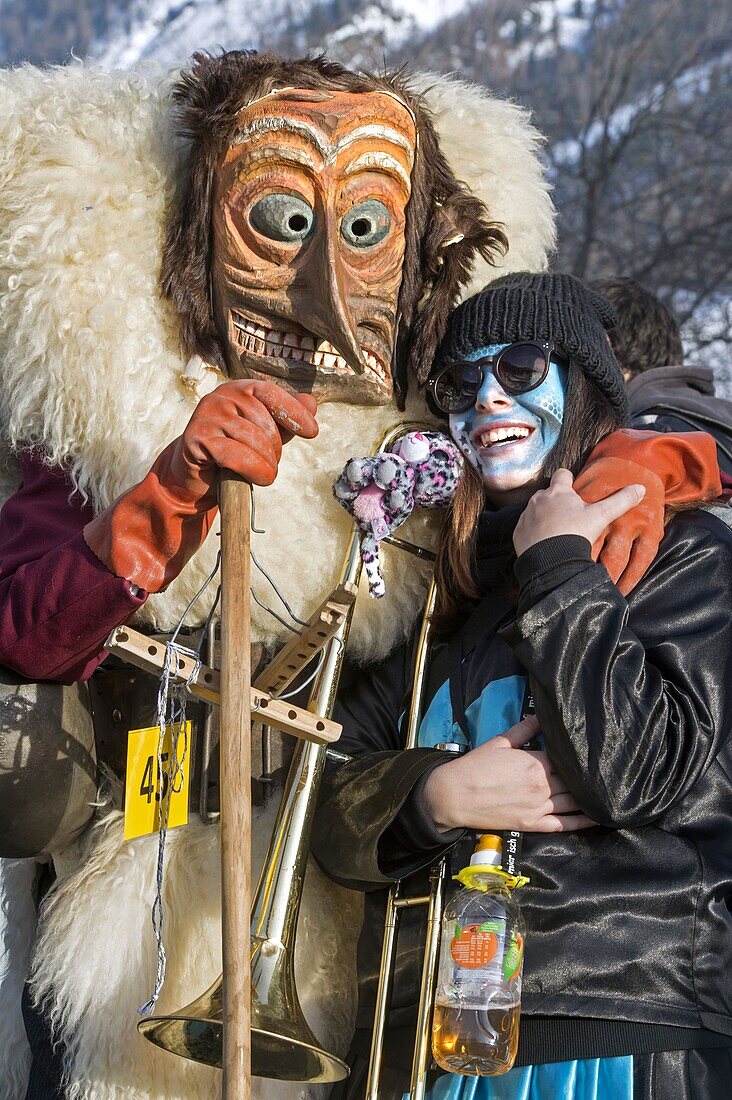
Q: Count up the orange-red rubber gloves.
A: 2